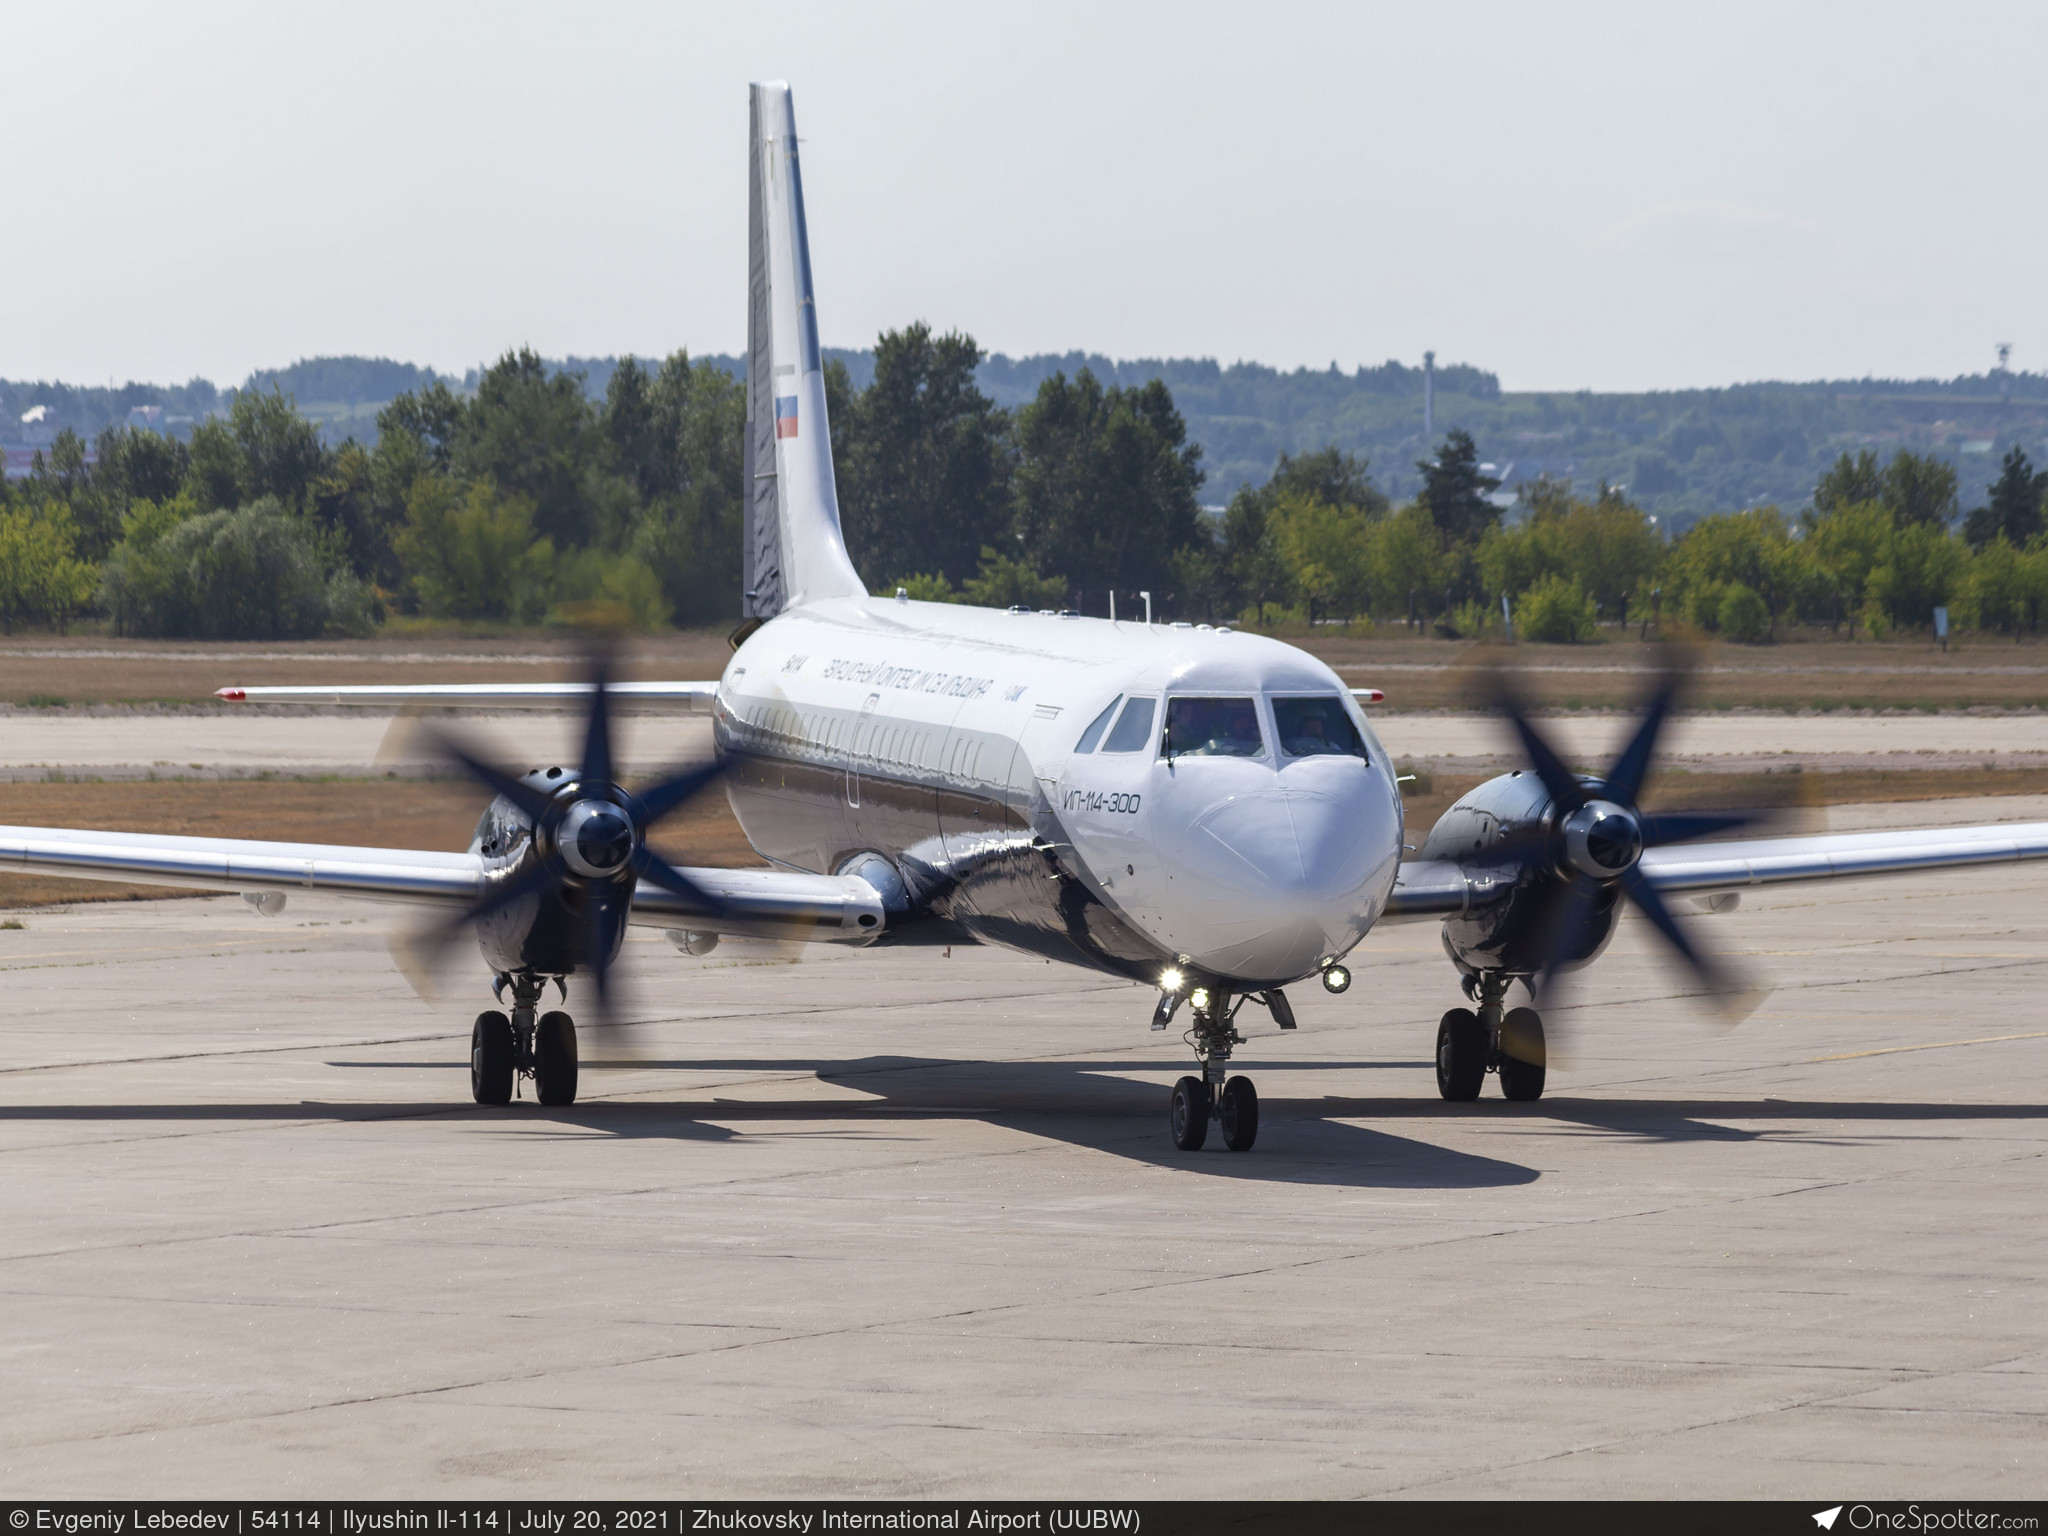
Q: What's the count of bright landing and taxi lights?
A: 3